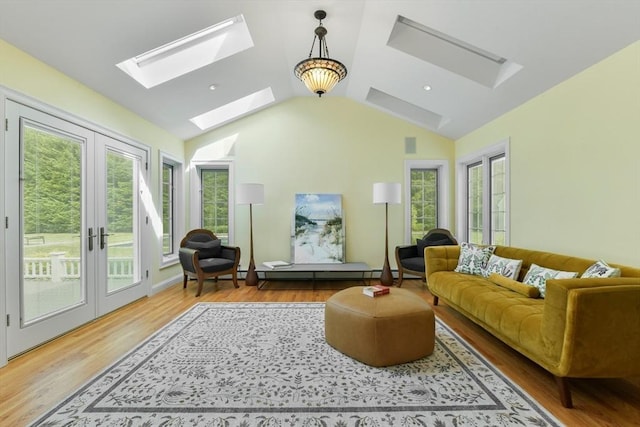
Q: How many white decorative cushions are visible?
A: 4